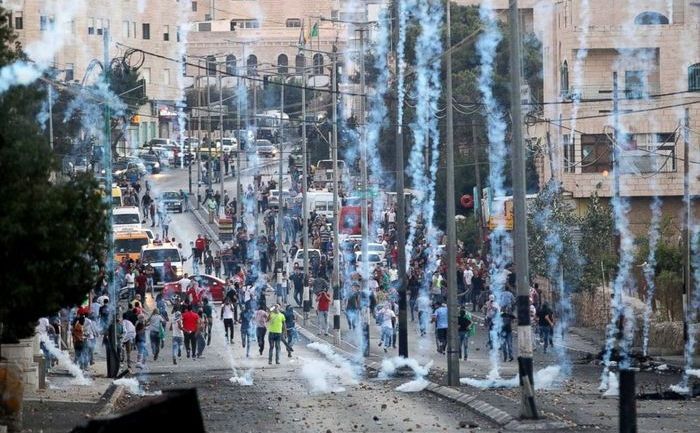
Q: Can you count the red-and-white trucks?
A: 1